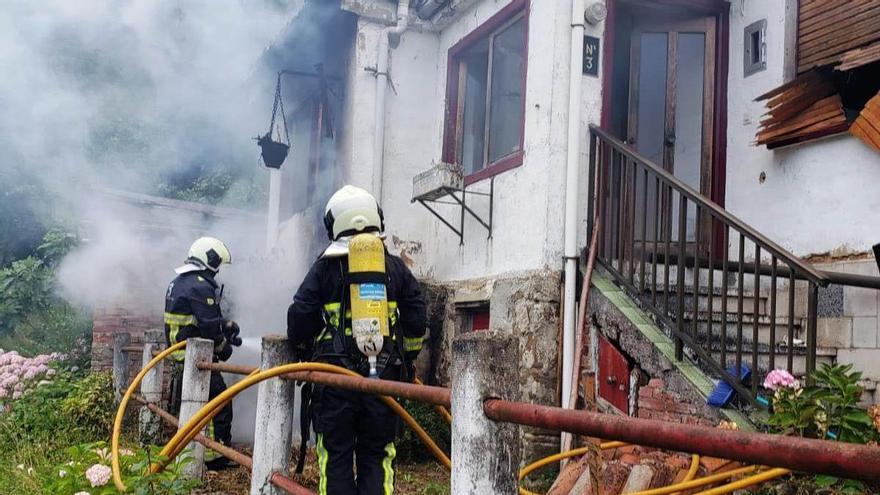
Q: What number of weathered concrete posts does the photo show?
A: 5